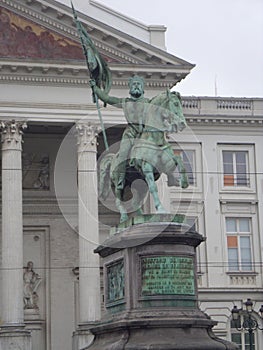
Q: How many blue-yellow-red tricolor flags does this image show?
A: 0